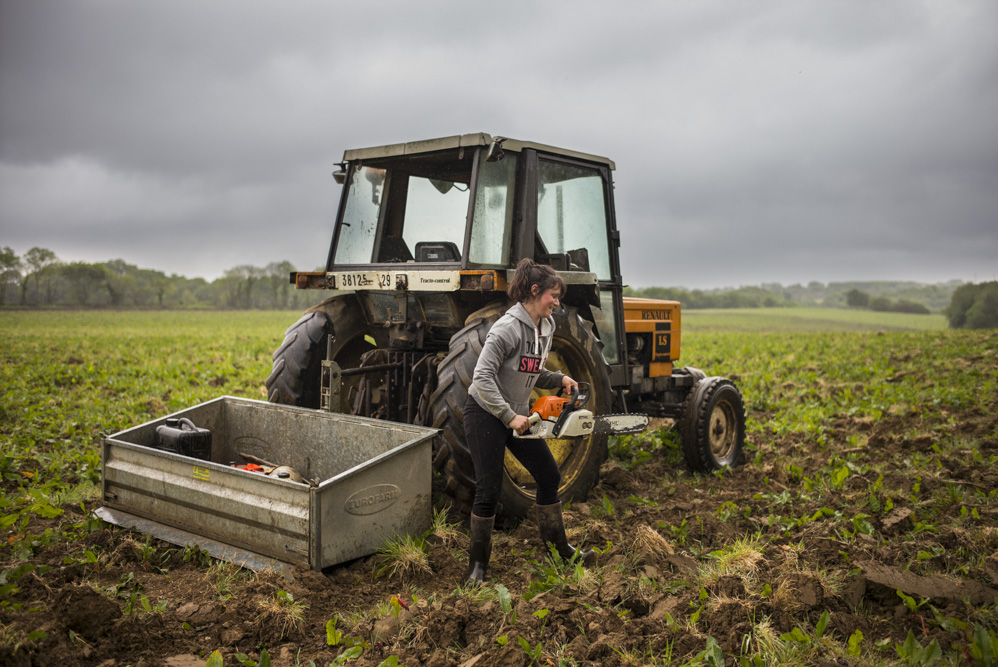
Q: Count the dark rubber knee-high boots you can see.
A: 2